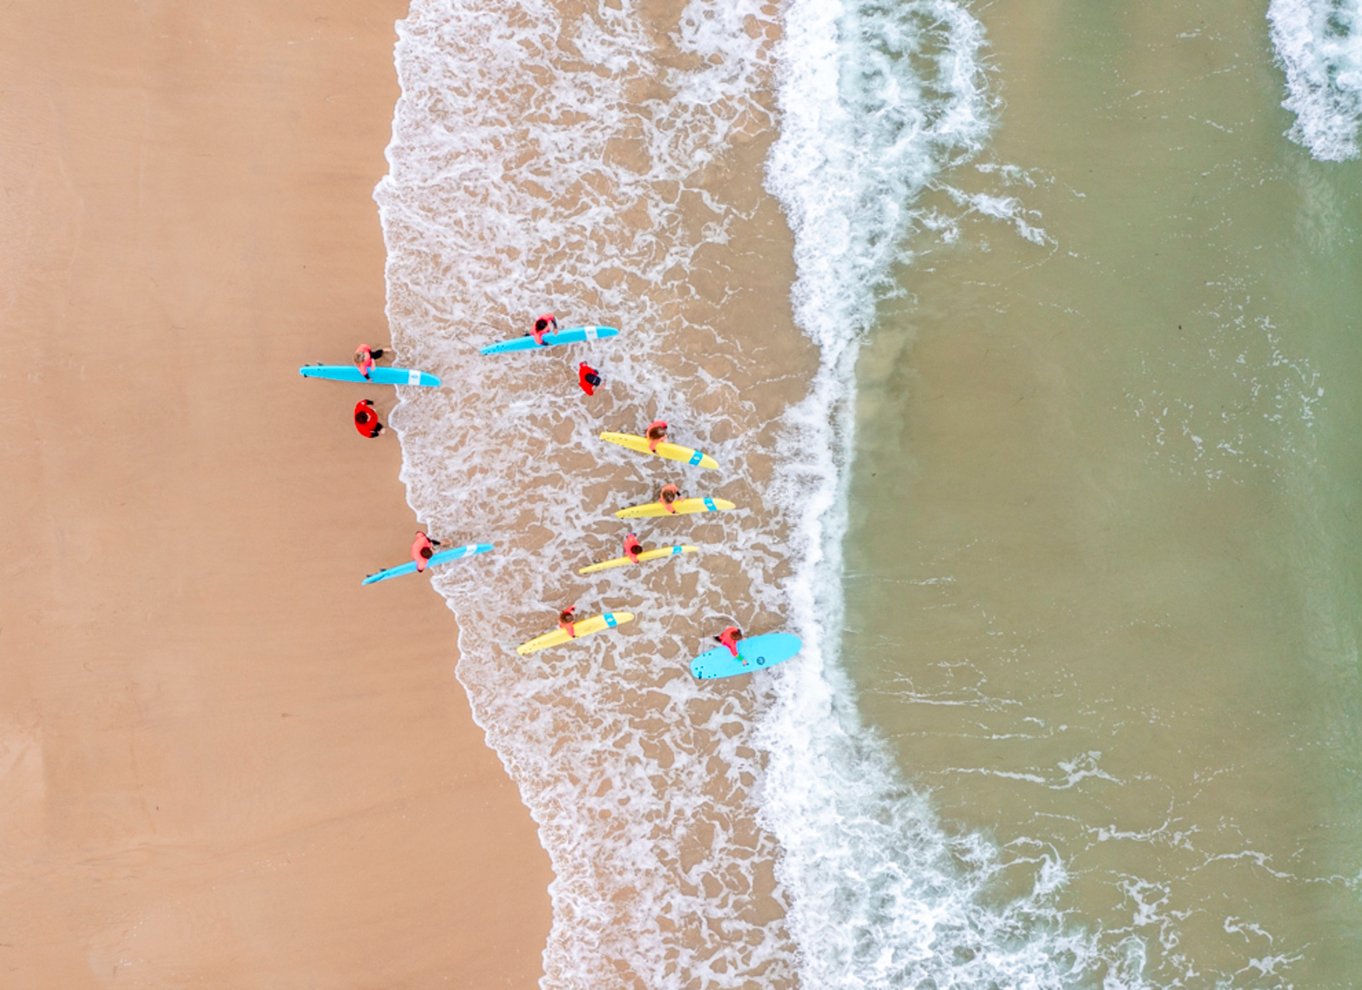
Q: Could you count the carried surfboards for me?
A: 8